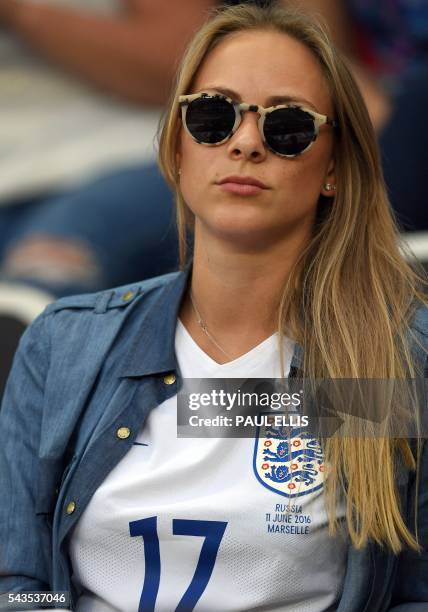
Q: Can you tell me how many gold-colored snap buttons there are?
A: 4